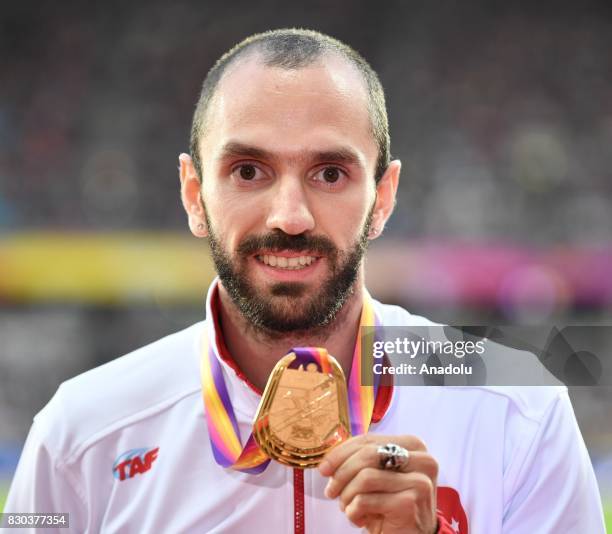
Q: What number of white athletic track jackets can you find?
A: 1